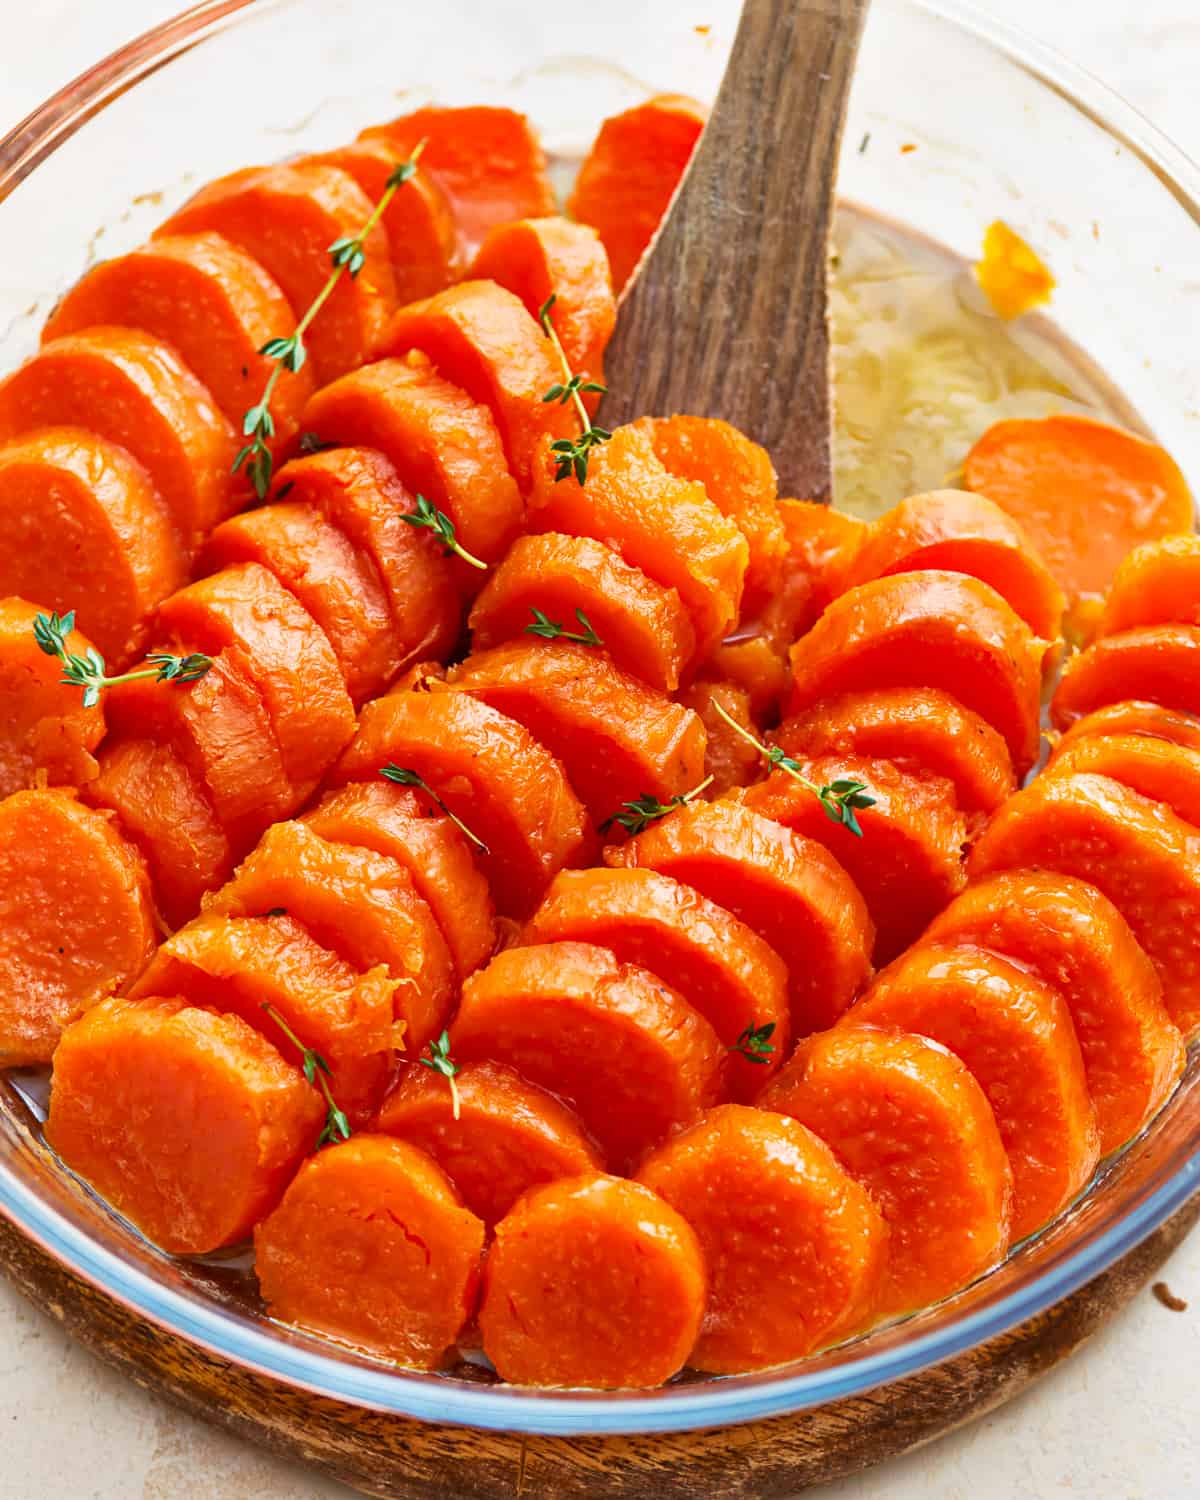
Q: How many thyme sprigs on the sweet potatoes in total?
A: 11